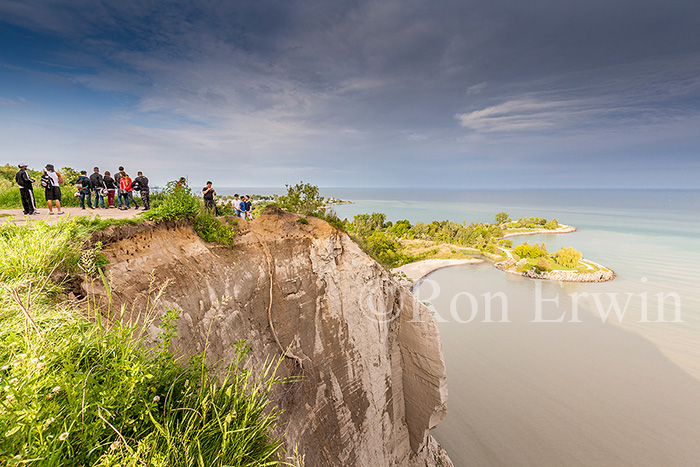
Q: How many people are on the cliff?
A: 12